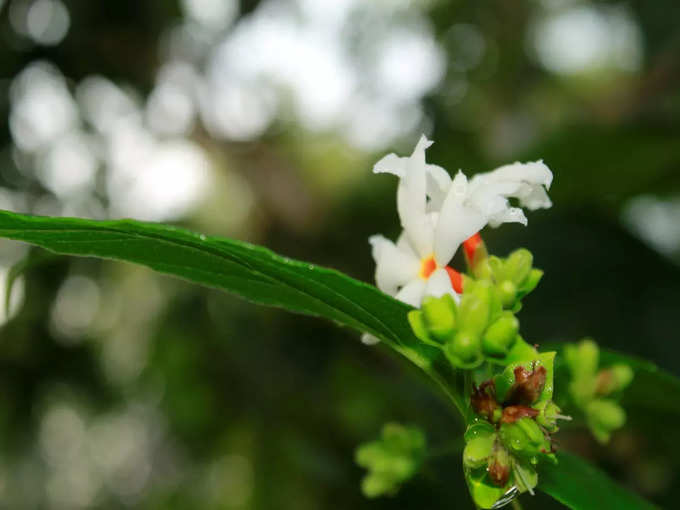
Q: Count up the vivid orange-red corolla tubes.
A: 2